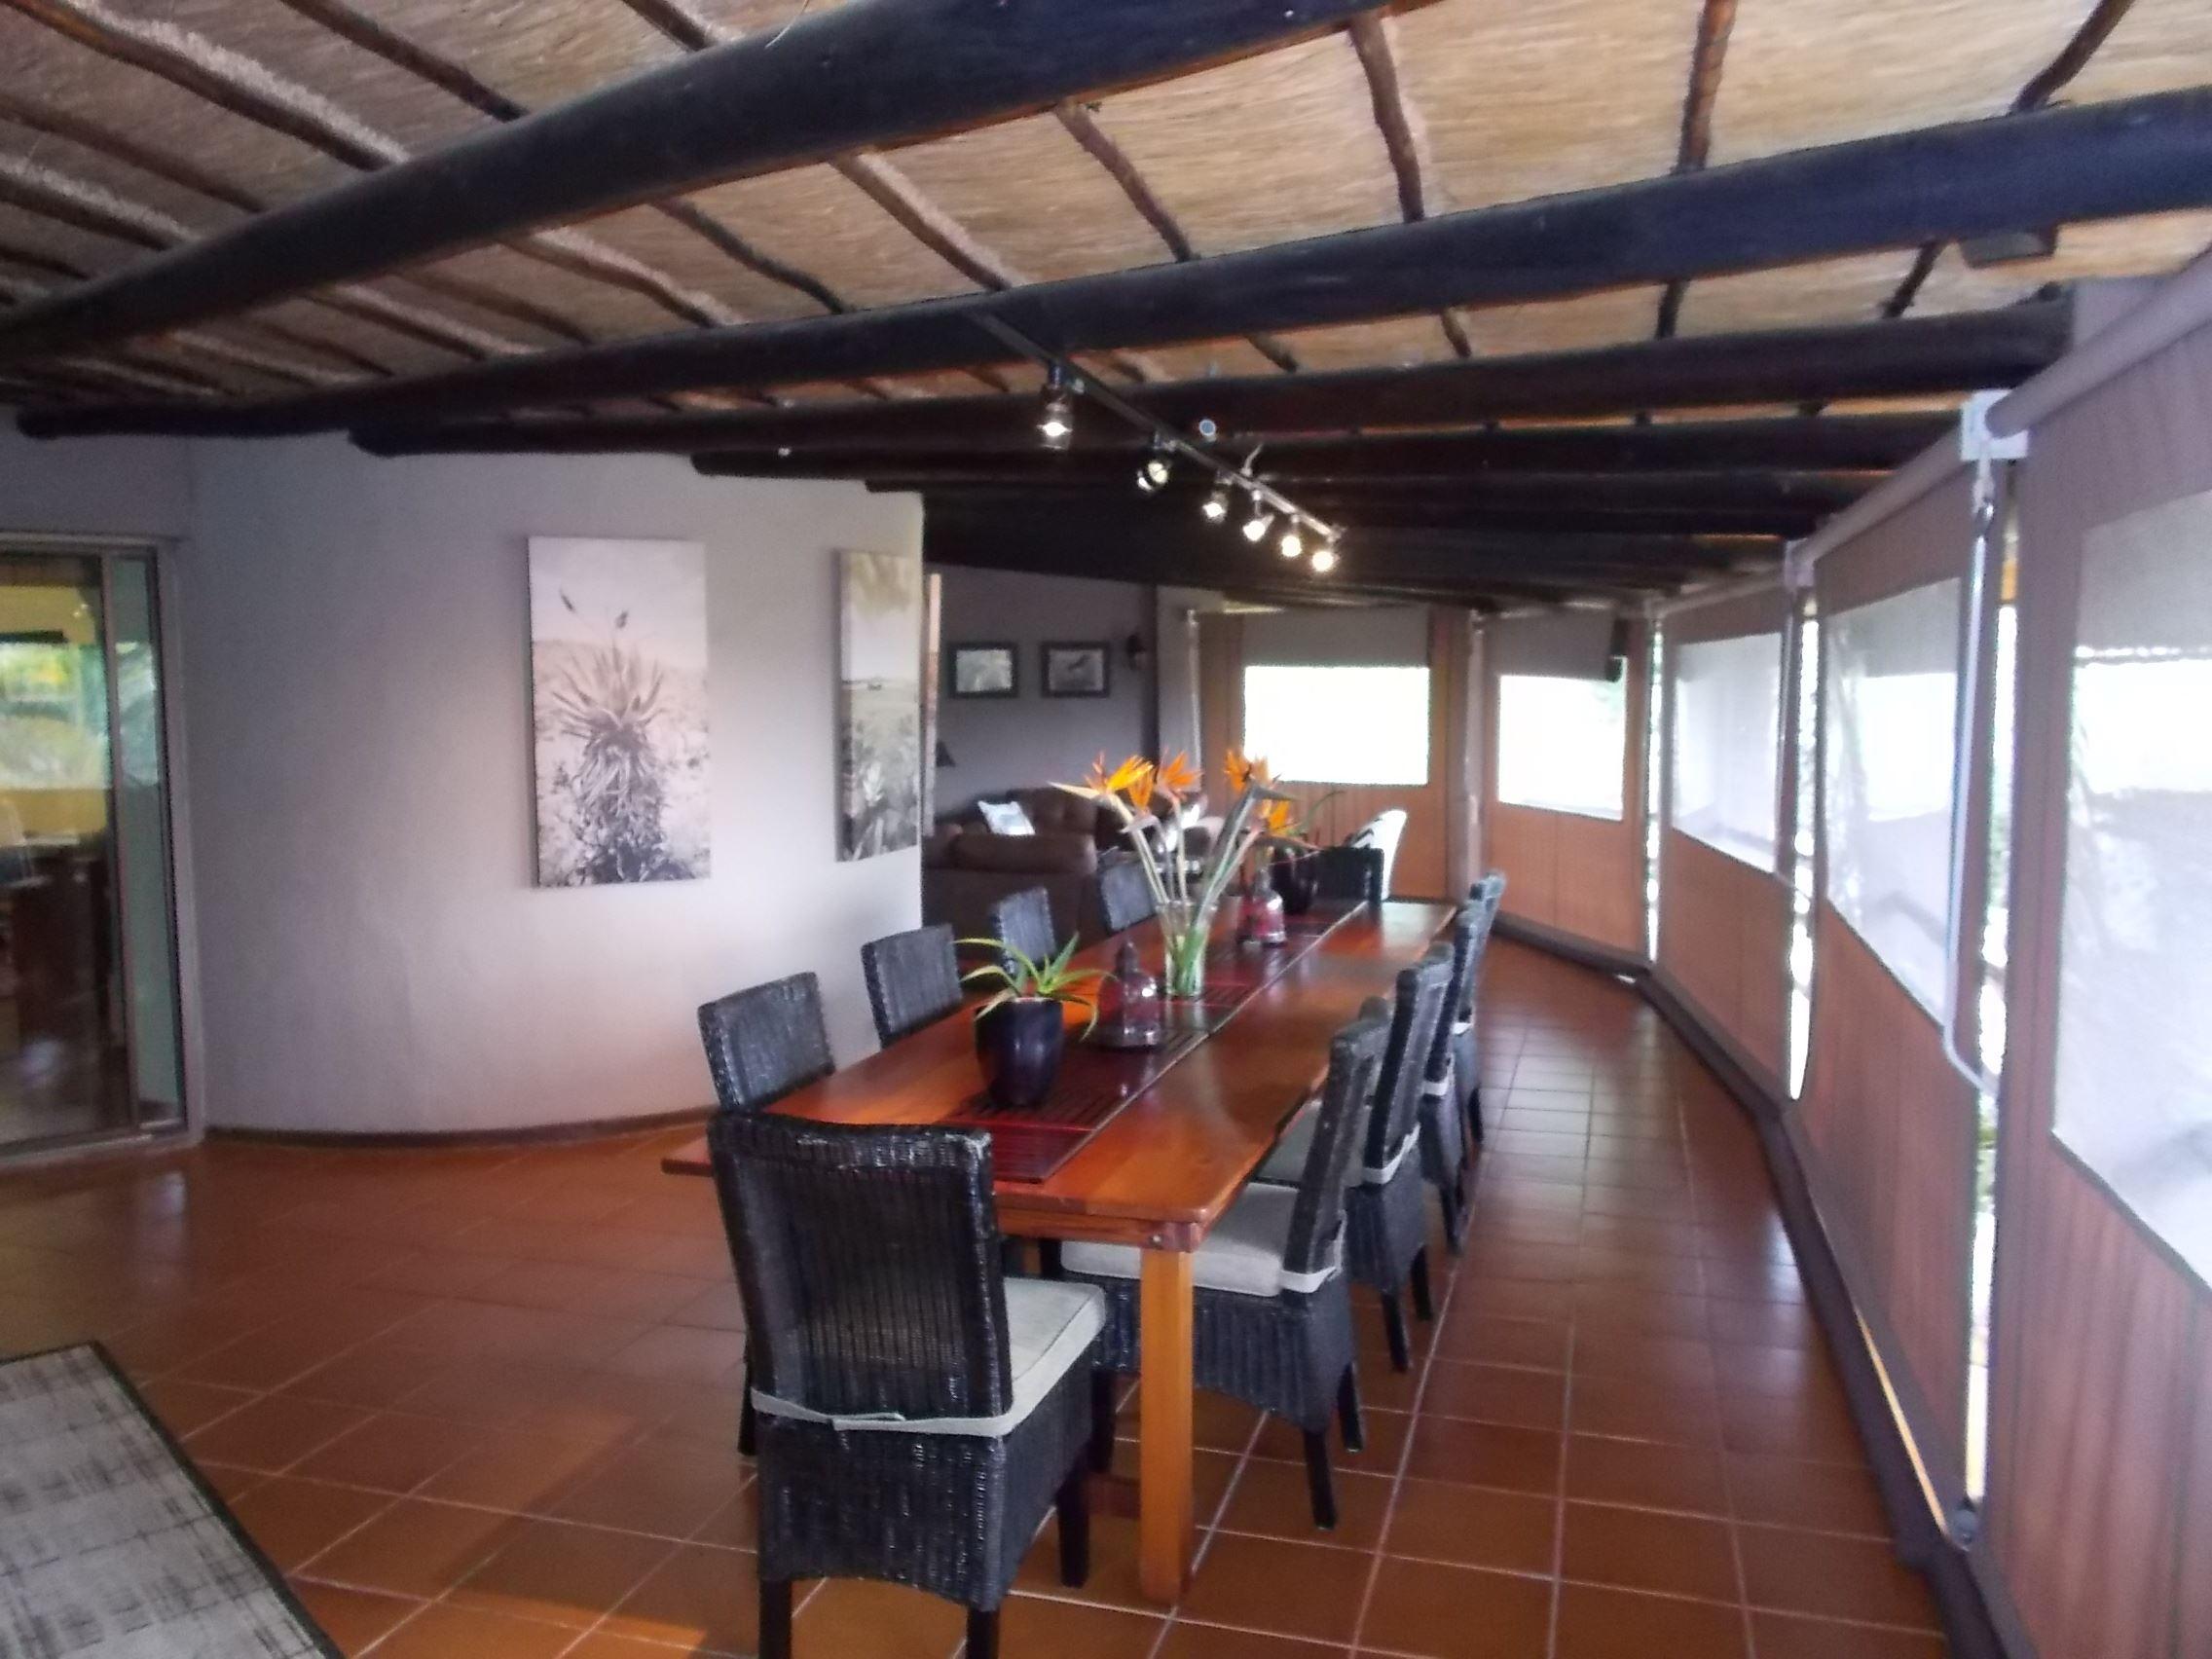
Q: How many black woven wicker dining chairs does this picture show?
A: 10